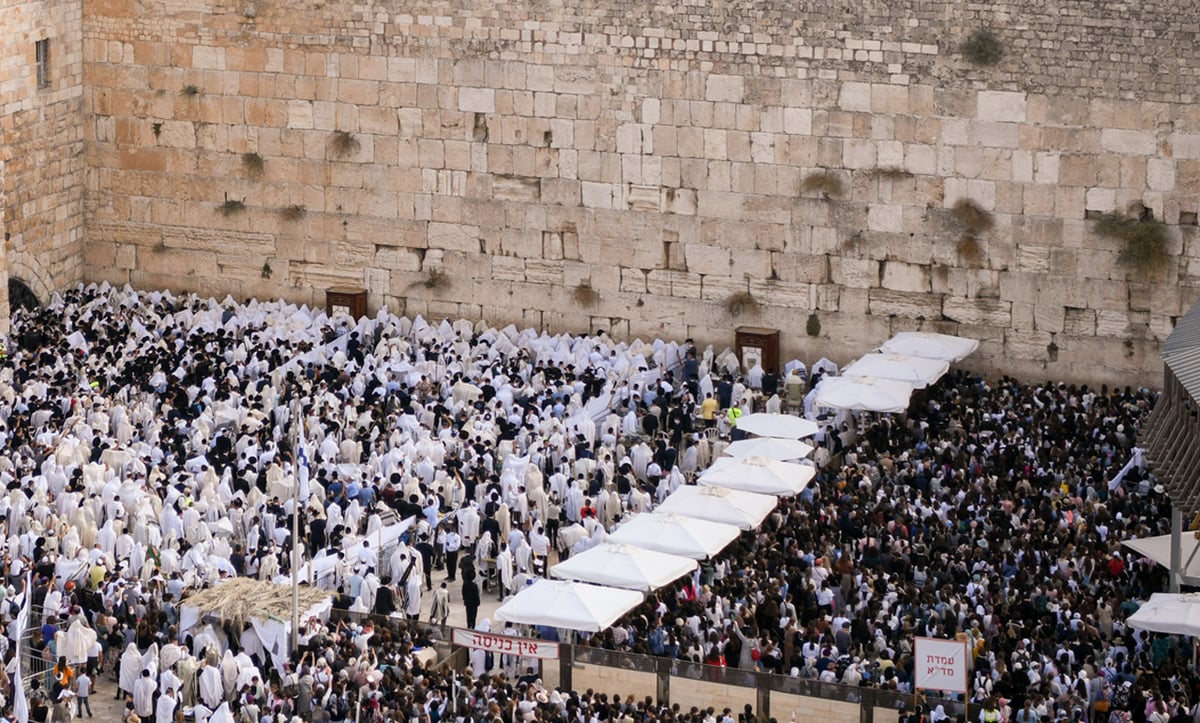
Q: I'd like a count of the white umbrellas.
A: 12